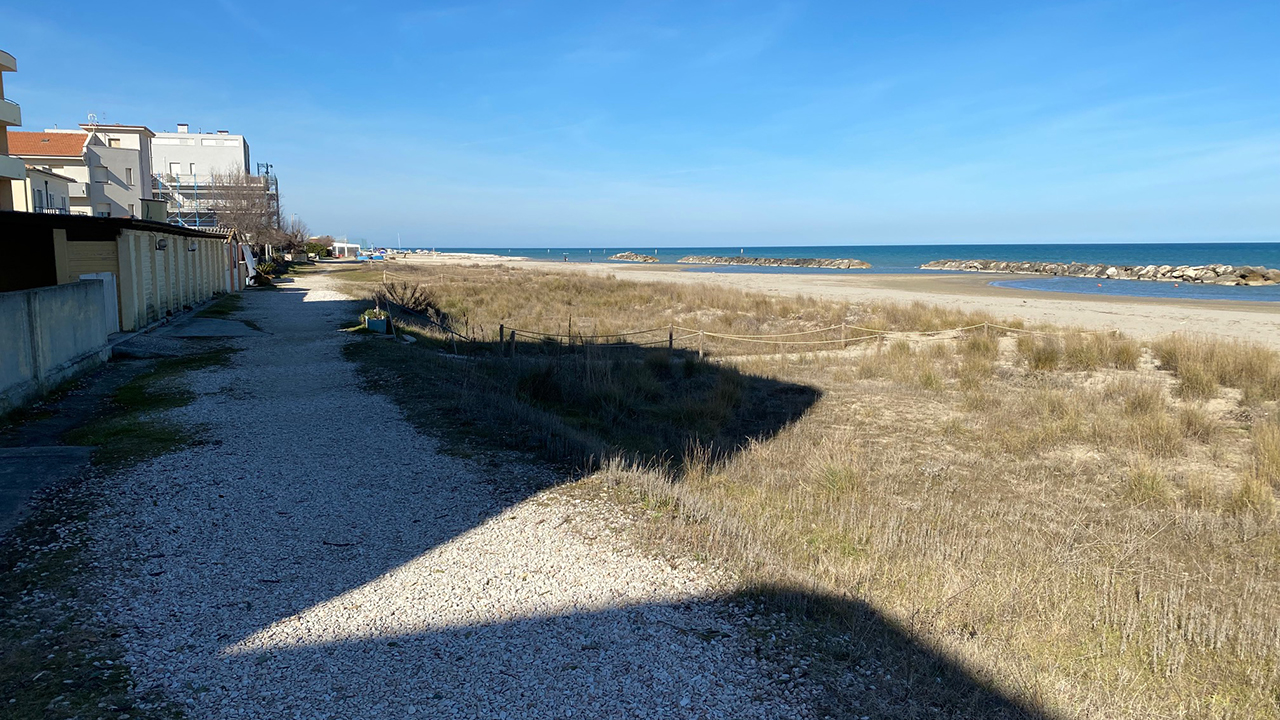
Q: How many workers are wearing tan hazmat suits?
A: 0